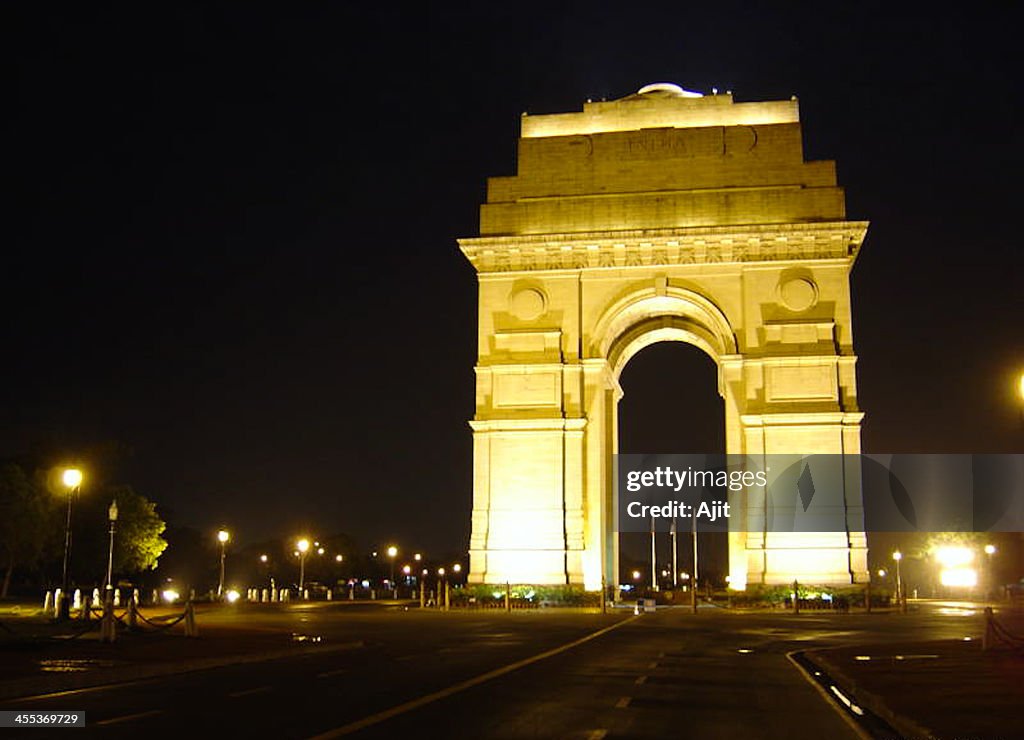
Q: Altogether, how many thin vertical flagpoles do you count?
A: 3